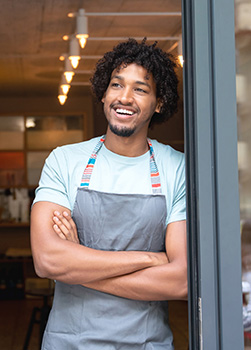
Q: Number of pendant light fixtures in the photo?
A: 6